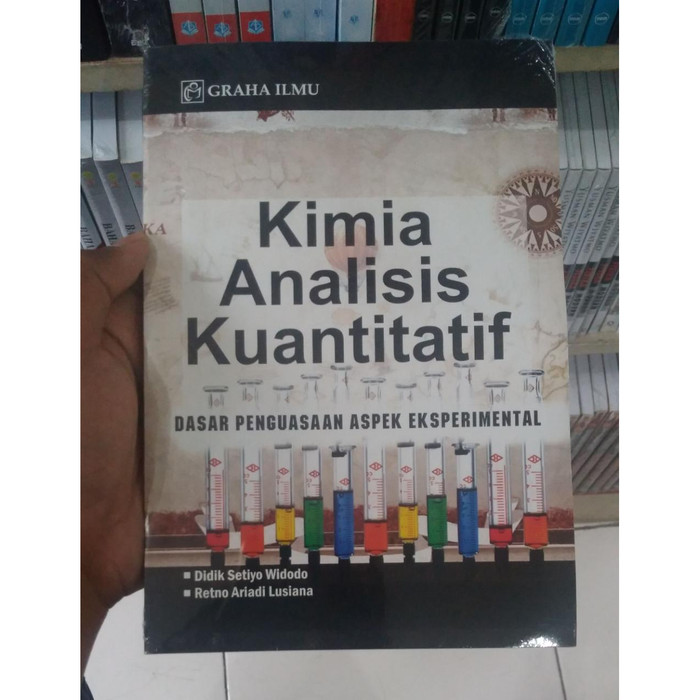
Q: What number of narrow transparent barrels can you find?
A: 11